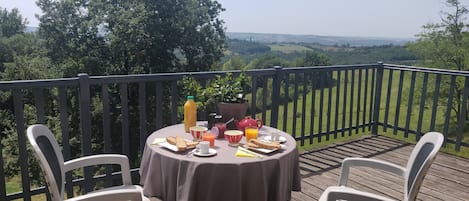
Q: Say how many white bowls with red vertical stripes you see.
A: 2